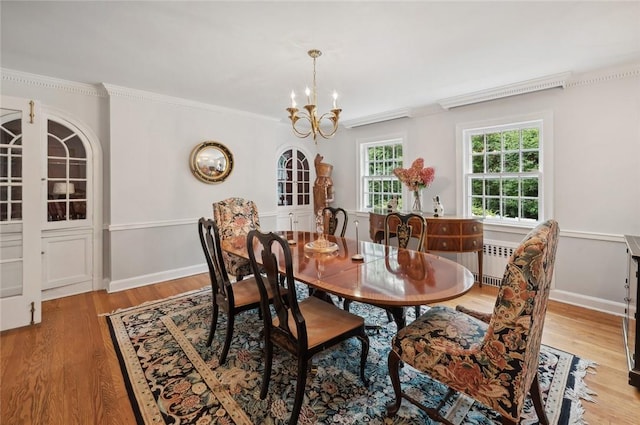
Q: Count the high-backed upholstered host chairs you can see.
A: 2